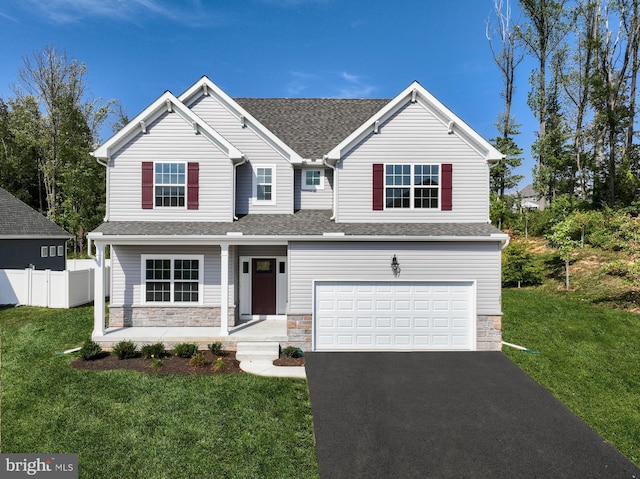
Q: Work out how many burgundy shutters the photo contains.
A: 4